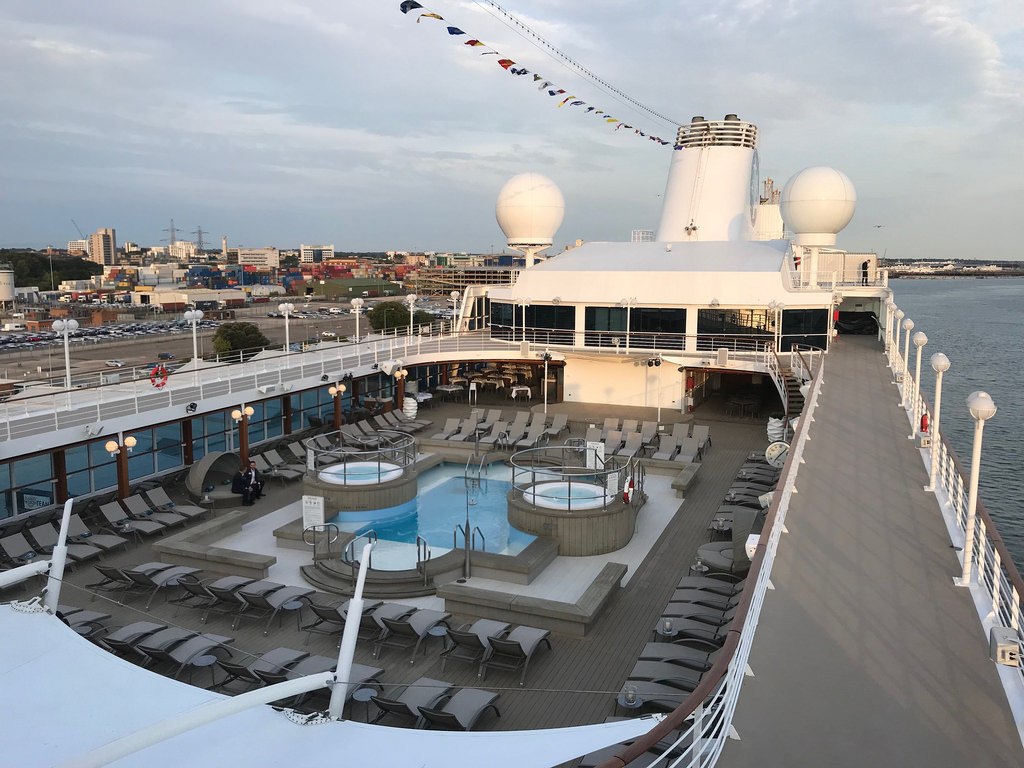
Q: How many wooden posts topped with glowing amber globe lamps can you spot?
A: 4